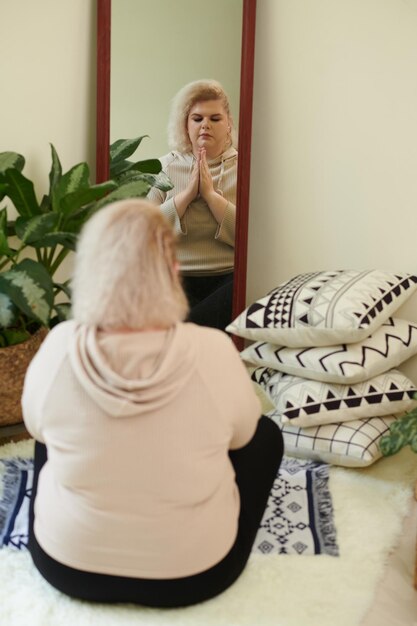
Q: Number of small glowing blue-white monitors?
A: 0